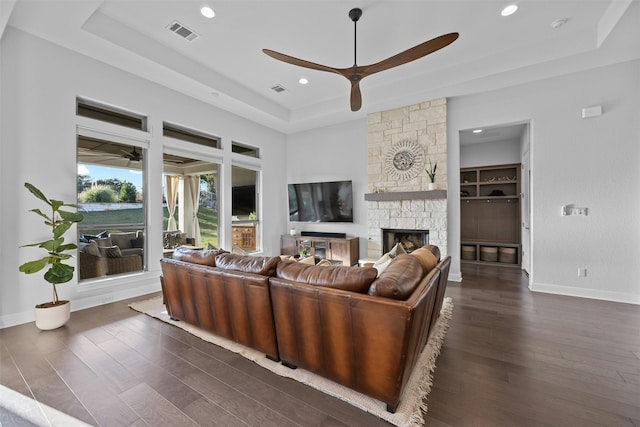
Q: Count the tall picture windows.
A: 3